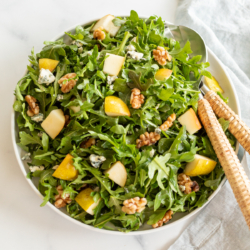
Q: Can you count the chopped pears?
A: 12